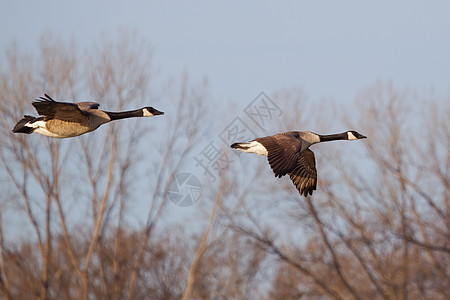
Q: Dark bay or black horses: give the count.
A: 0